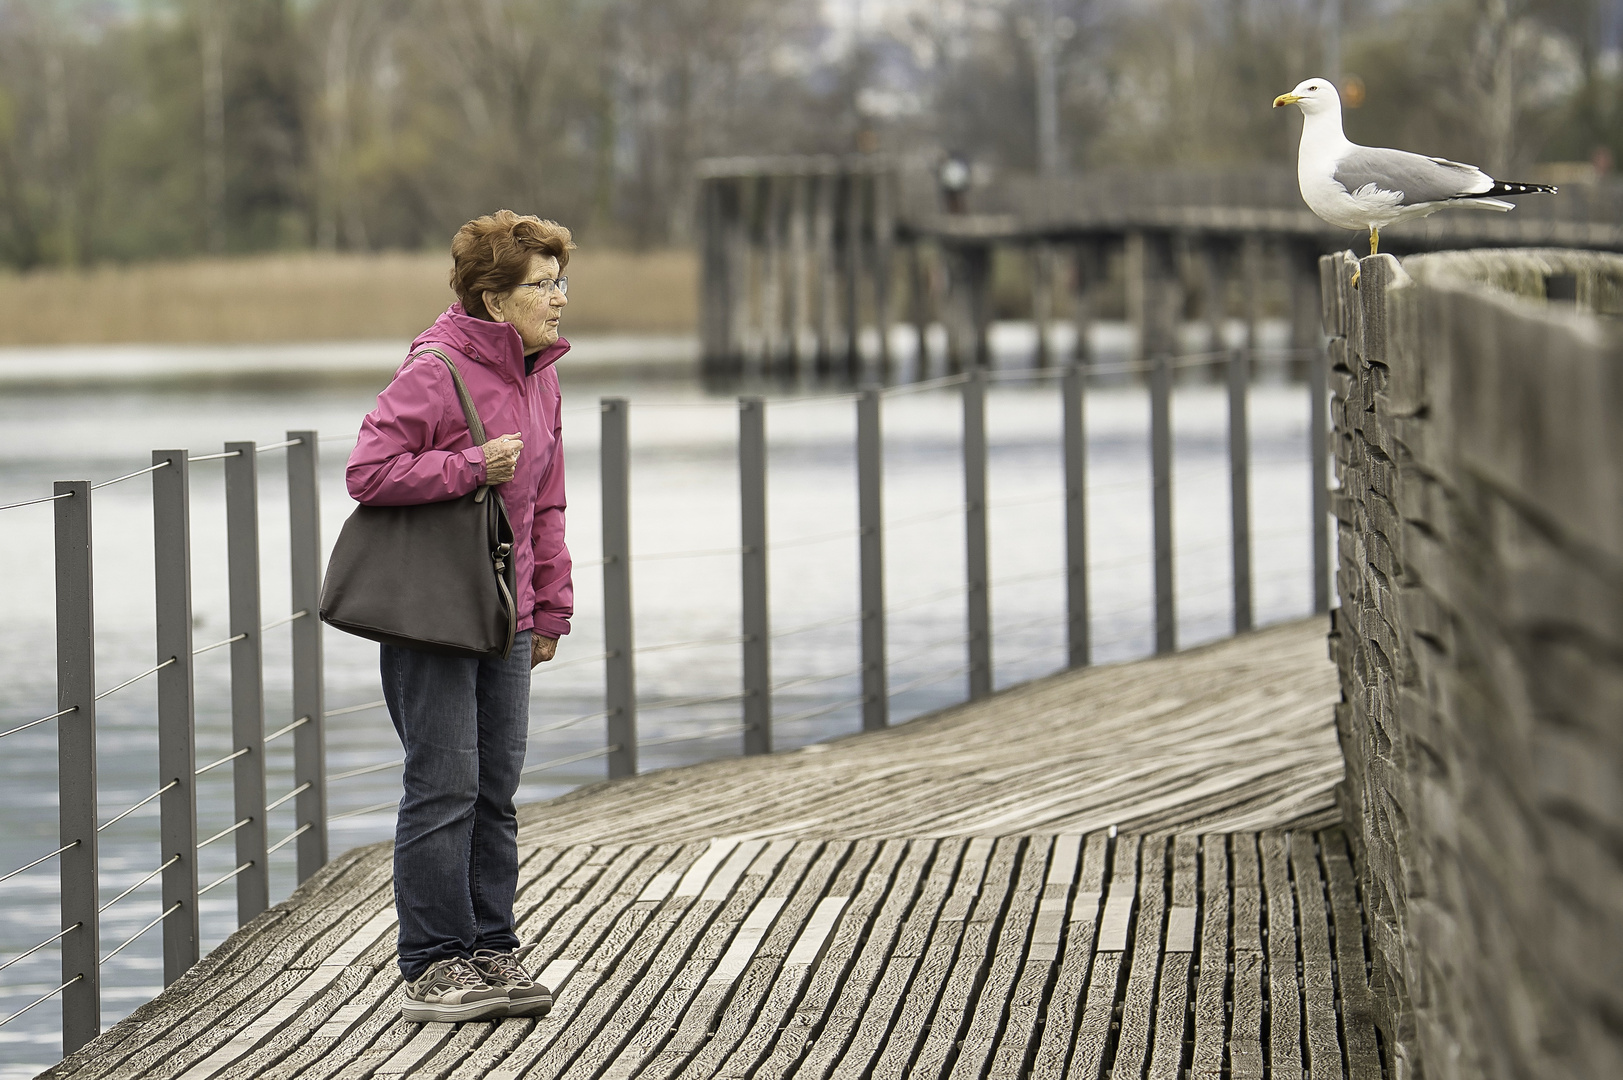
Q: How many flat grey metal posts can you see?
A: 12